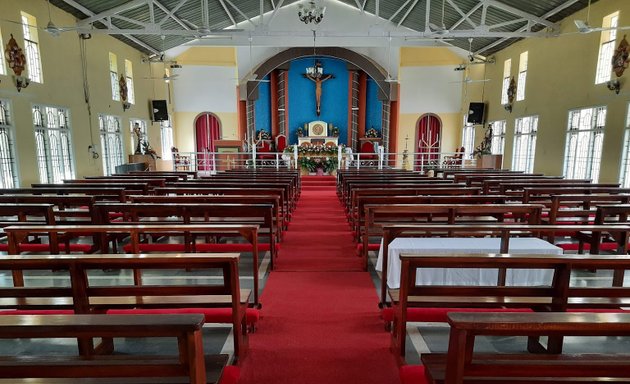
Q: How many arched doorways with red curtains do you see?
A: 2